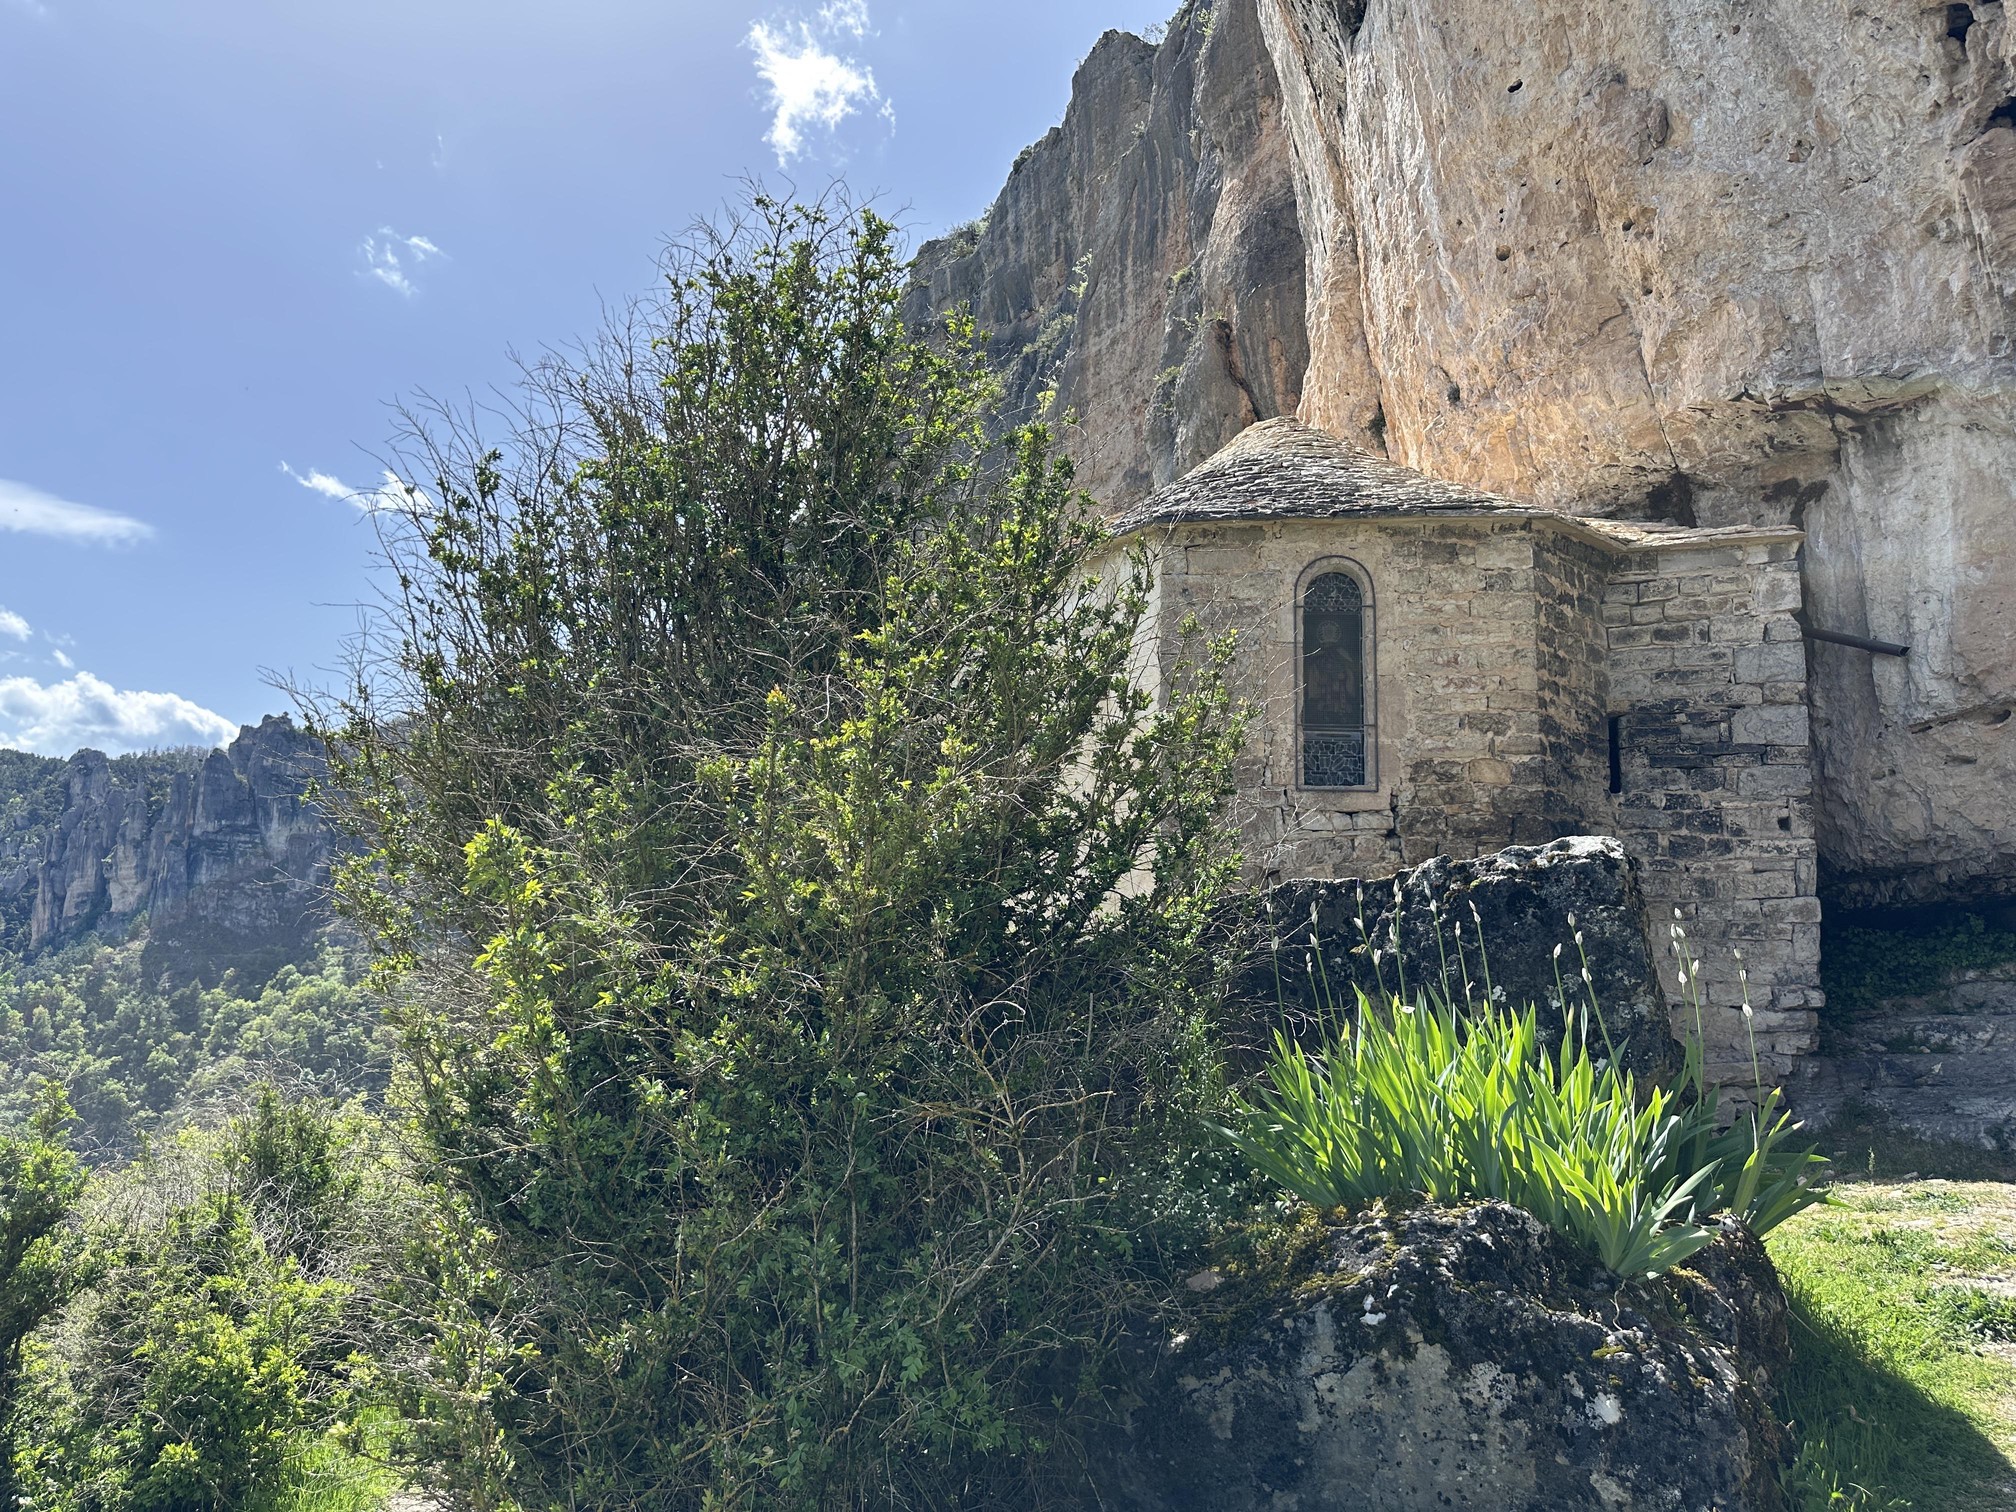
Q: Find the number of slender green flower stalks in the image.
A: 13